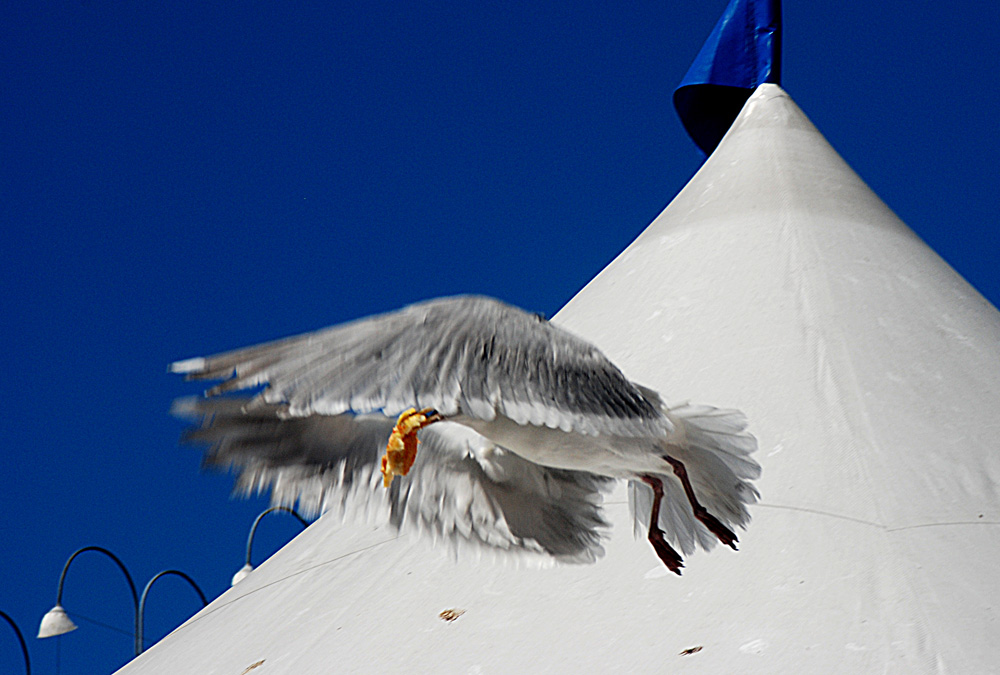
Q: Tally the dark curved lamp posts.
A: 4